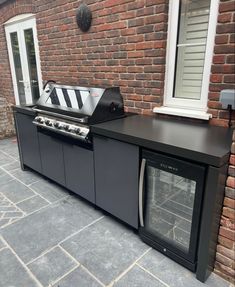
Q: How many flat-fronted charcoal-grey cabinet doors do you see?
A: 4